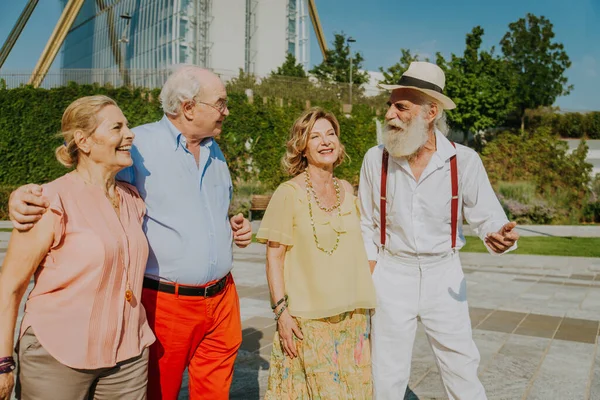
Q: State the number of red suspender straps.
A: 2